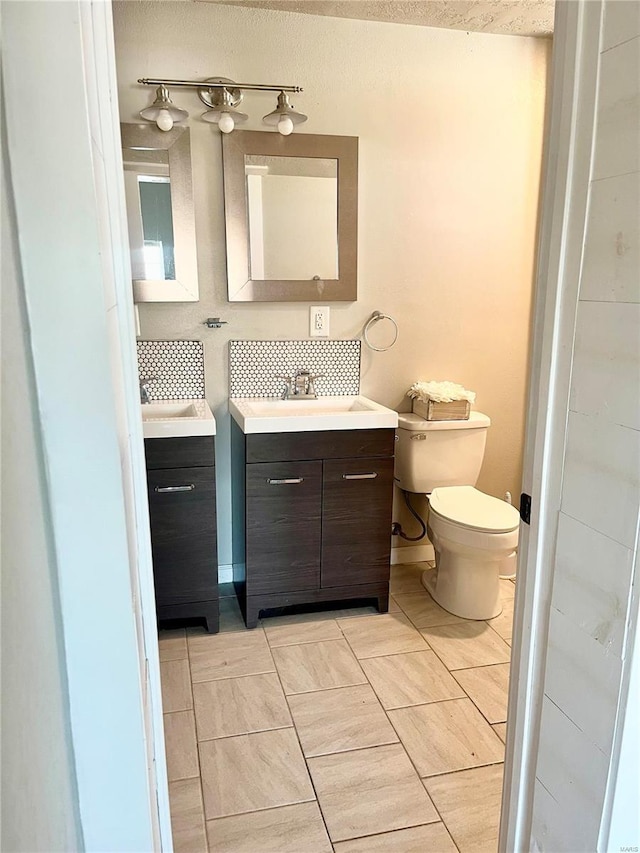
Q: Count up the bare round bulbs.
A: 3